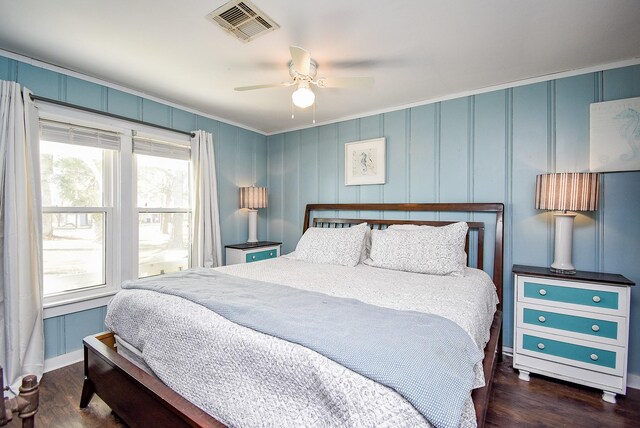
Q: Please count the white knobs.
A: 8